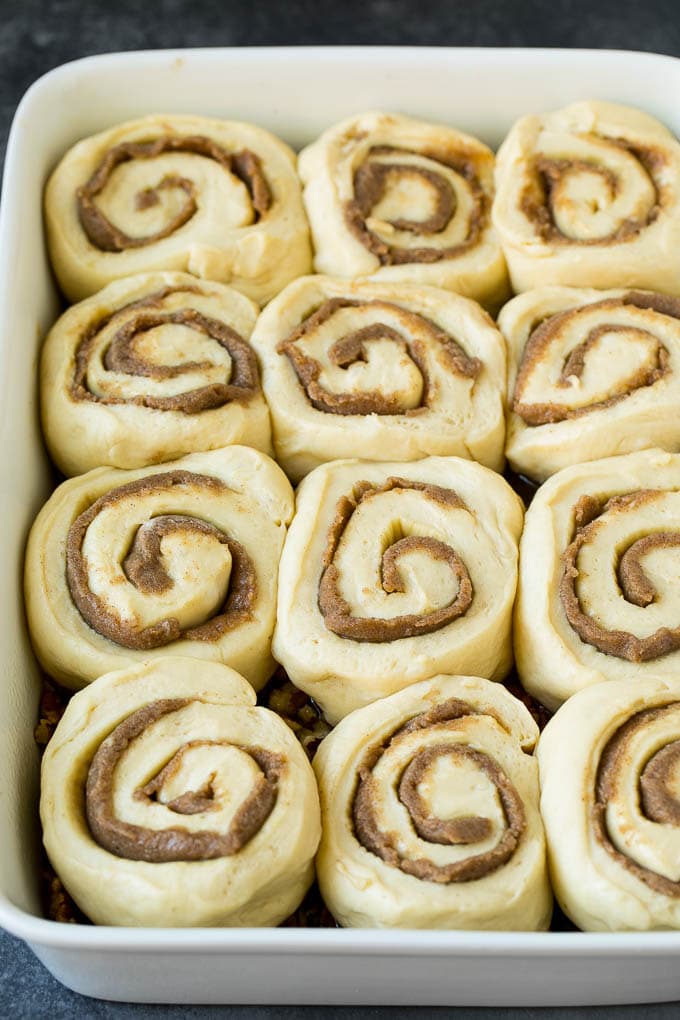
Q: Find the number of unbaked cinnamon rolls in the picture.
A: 12